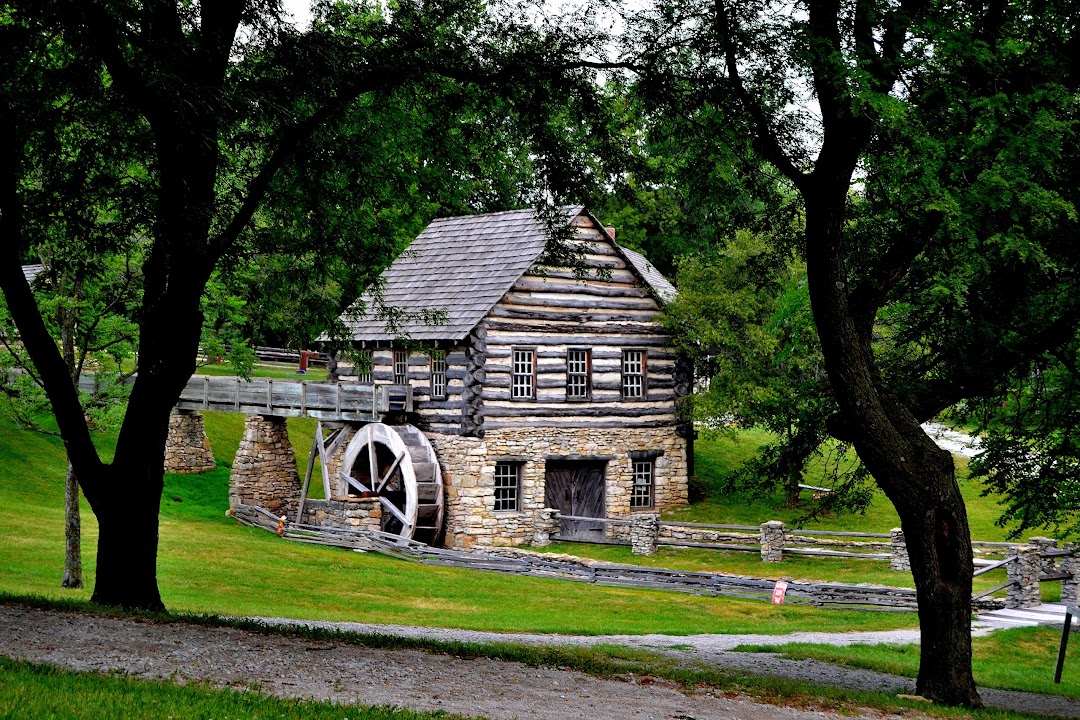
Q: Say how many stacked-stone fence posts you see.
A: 7